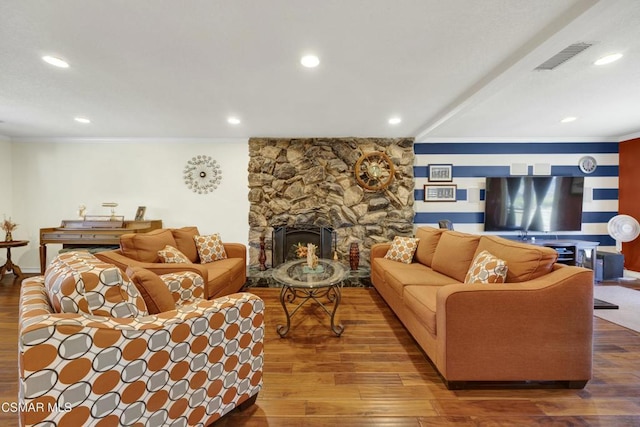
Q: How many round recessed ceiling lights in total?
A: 7